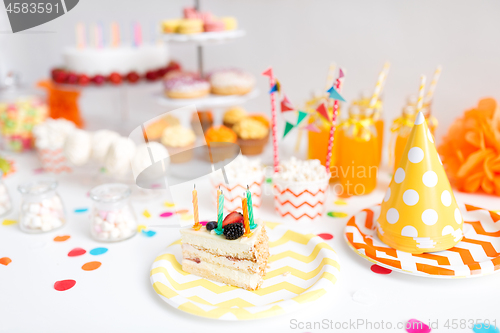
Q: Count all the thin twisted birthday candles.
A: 5